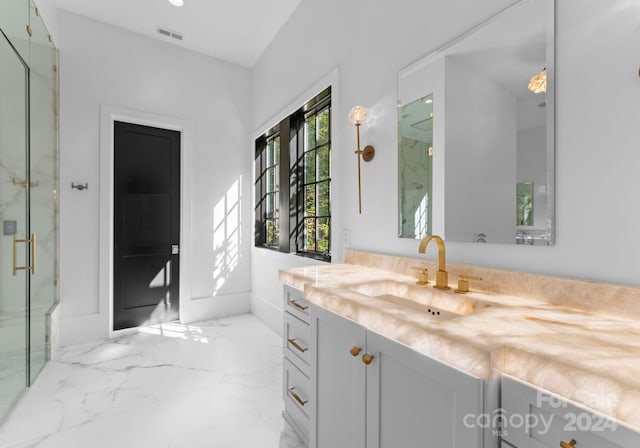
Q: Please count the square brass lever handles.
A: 2